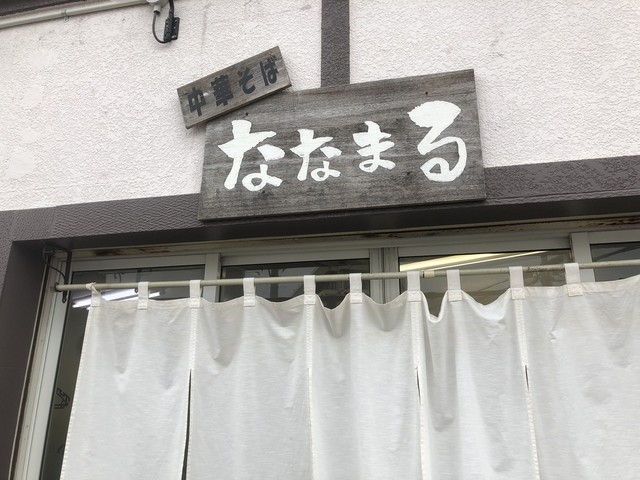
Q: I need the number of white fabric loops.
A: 10